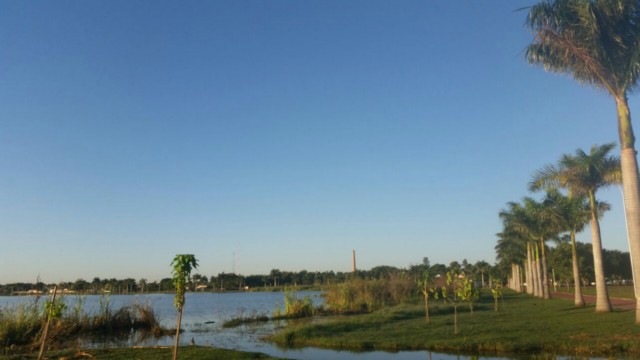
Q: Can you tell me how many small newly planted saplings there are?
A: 6